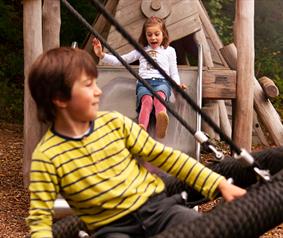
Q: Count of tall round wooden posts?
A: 3